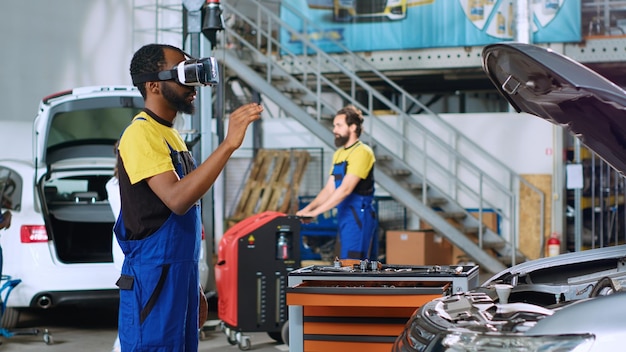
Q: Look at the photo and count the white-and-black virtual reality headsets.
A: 1